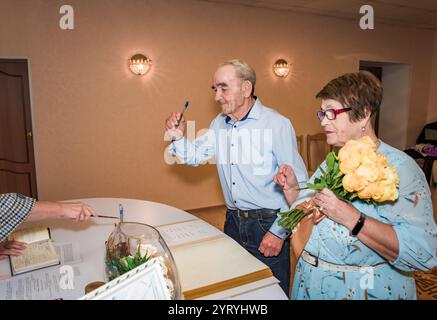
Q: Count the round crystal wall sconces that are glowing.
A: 2